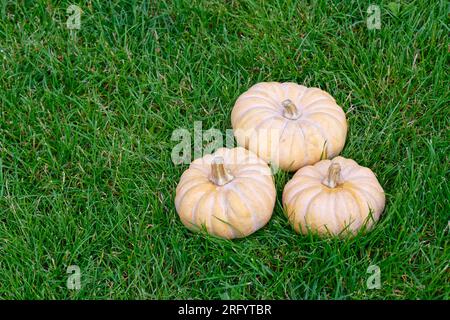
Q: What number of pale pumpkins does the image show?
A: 3